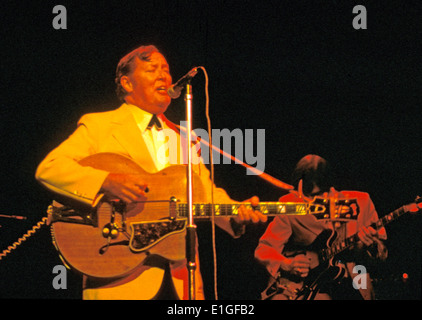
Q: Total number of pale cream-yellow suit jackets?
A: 1